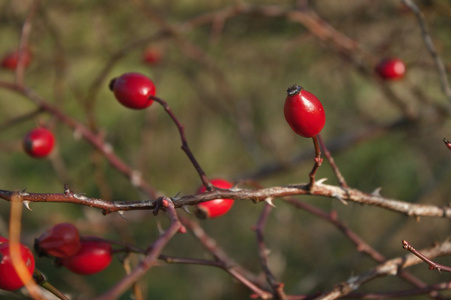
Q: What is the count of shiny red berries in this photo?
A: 10